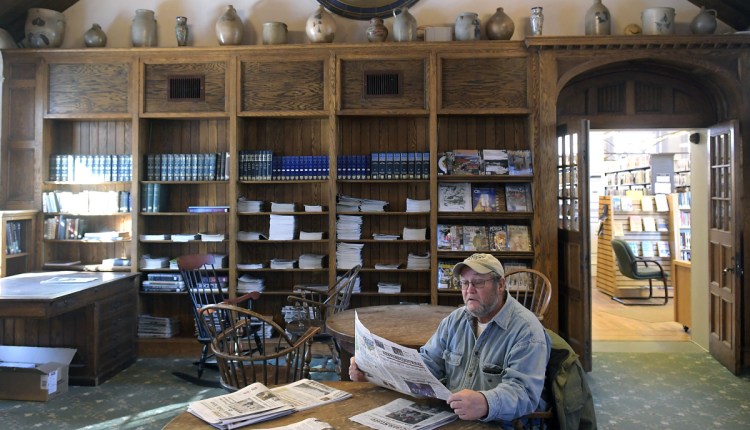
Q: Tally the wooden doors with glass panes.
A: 2